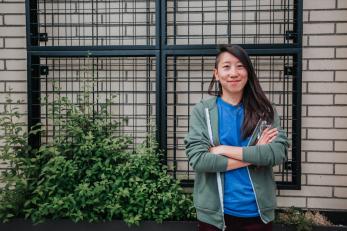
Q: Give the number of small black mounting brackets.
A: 5